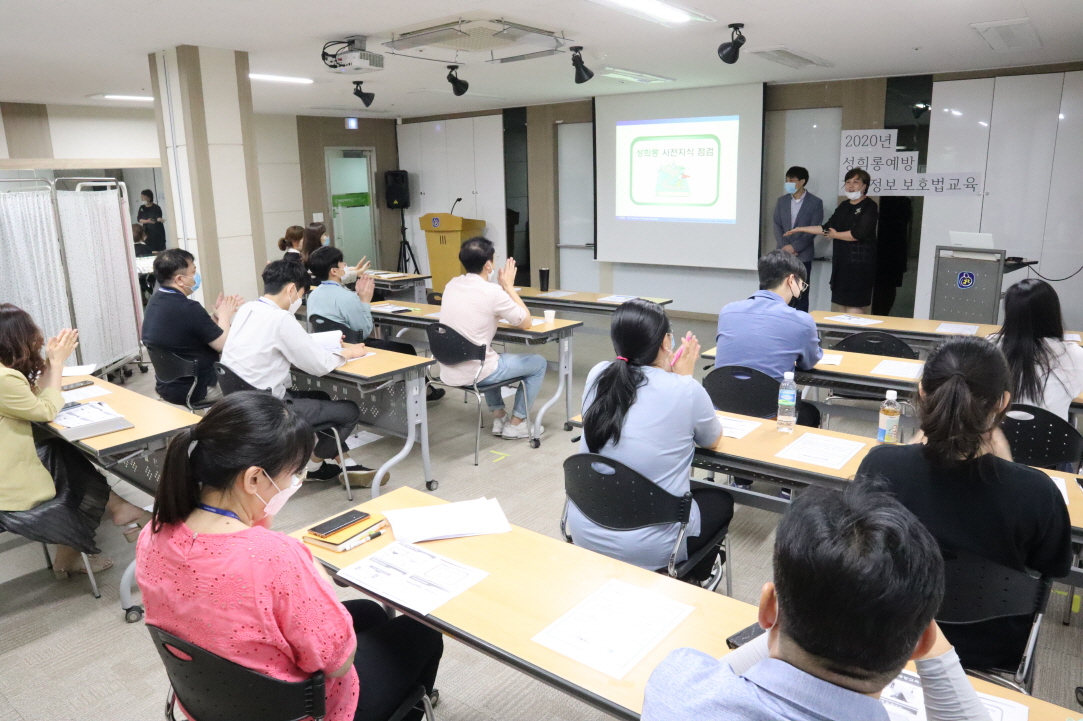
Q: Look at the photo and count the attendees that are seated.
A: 13